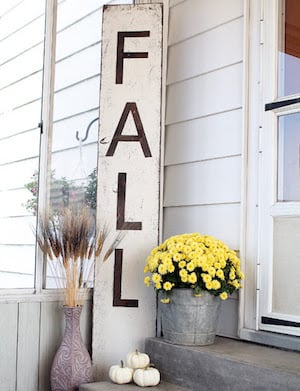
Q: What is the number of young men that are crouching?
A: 0